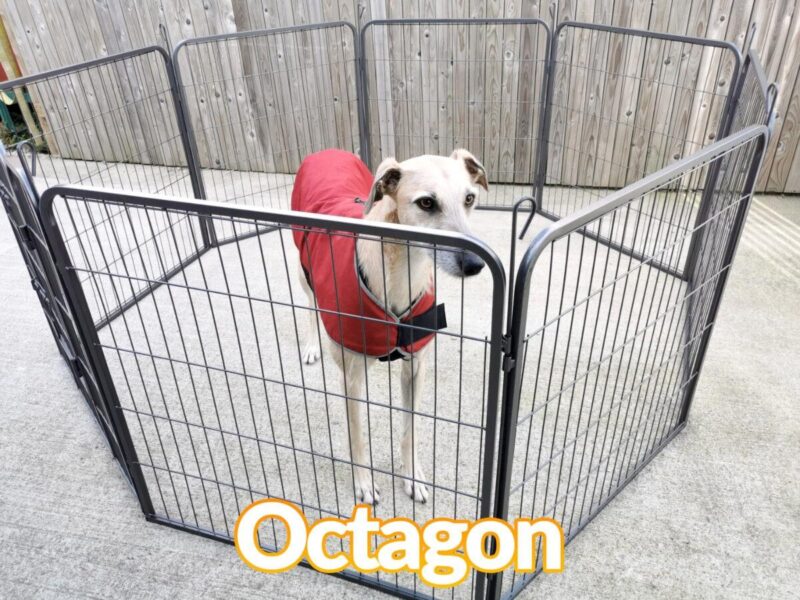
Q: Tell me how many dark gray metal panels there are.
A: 8